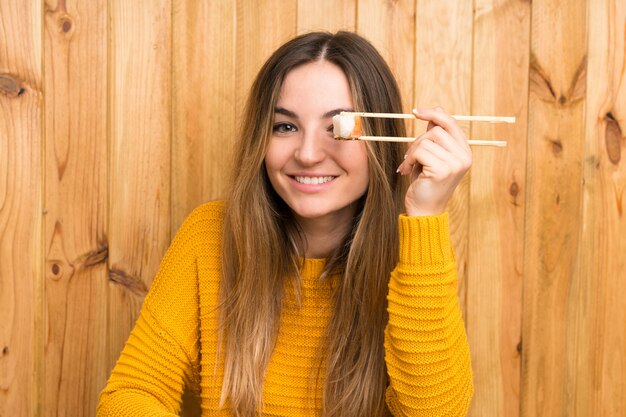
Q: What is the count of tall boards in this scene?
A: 11